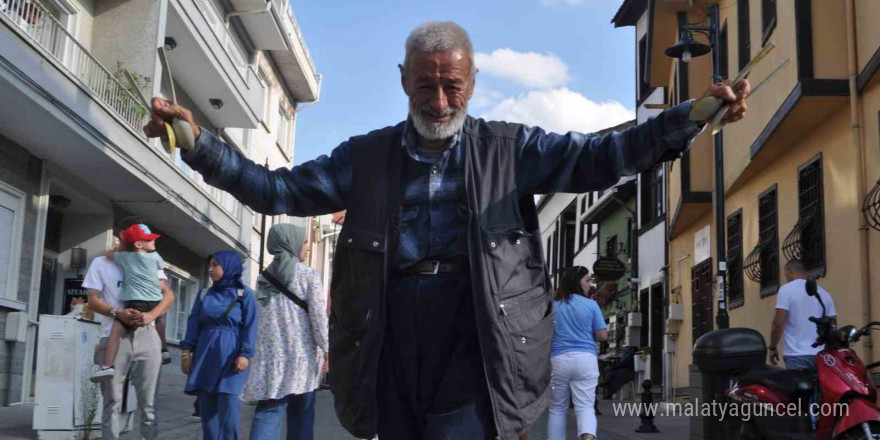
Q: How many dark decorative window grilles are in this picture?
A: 4